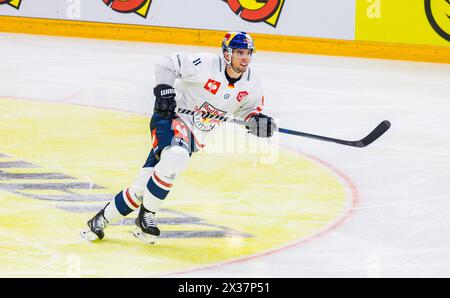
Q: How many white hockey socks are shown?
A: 2